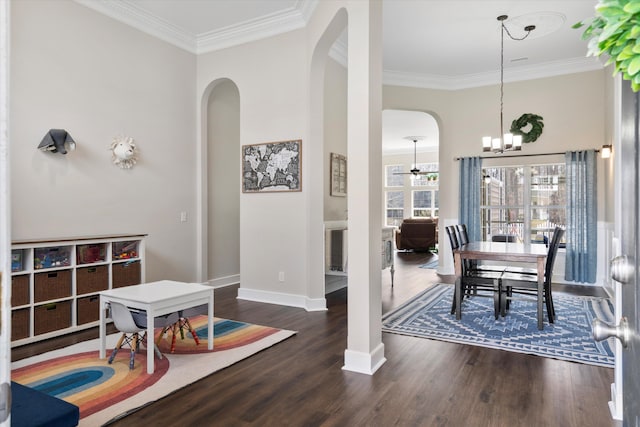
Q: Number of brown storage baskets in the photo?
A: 7